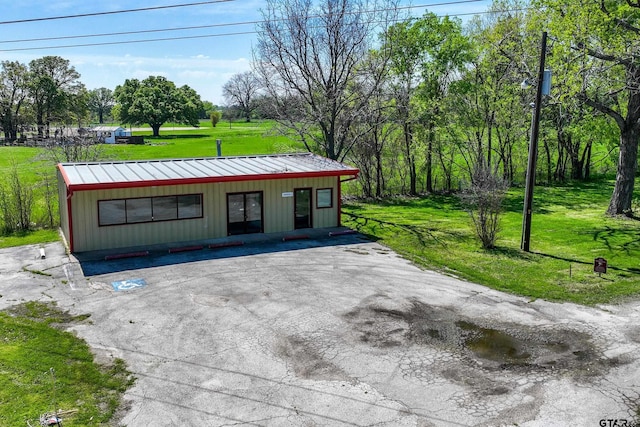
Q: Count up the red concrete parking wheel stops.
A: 5